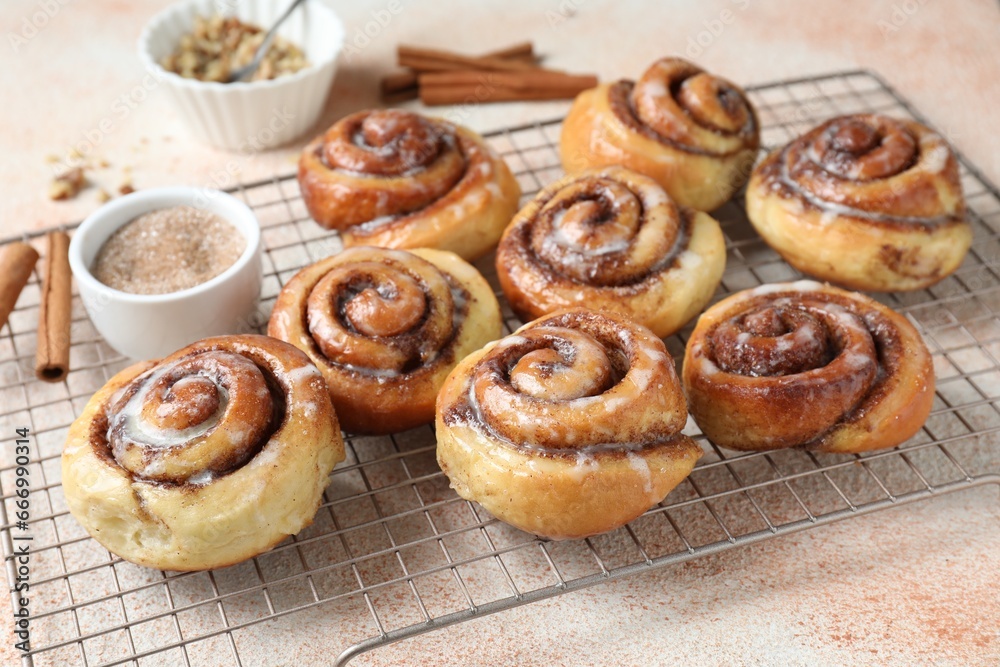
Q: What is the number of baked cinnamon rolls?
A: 8